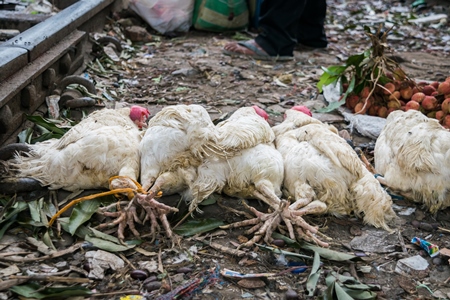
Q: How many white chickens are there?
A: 5